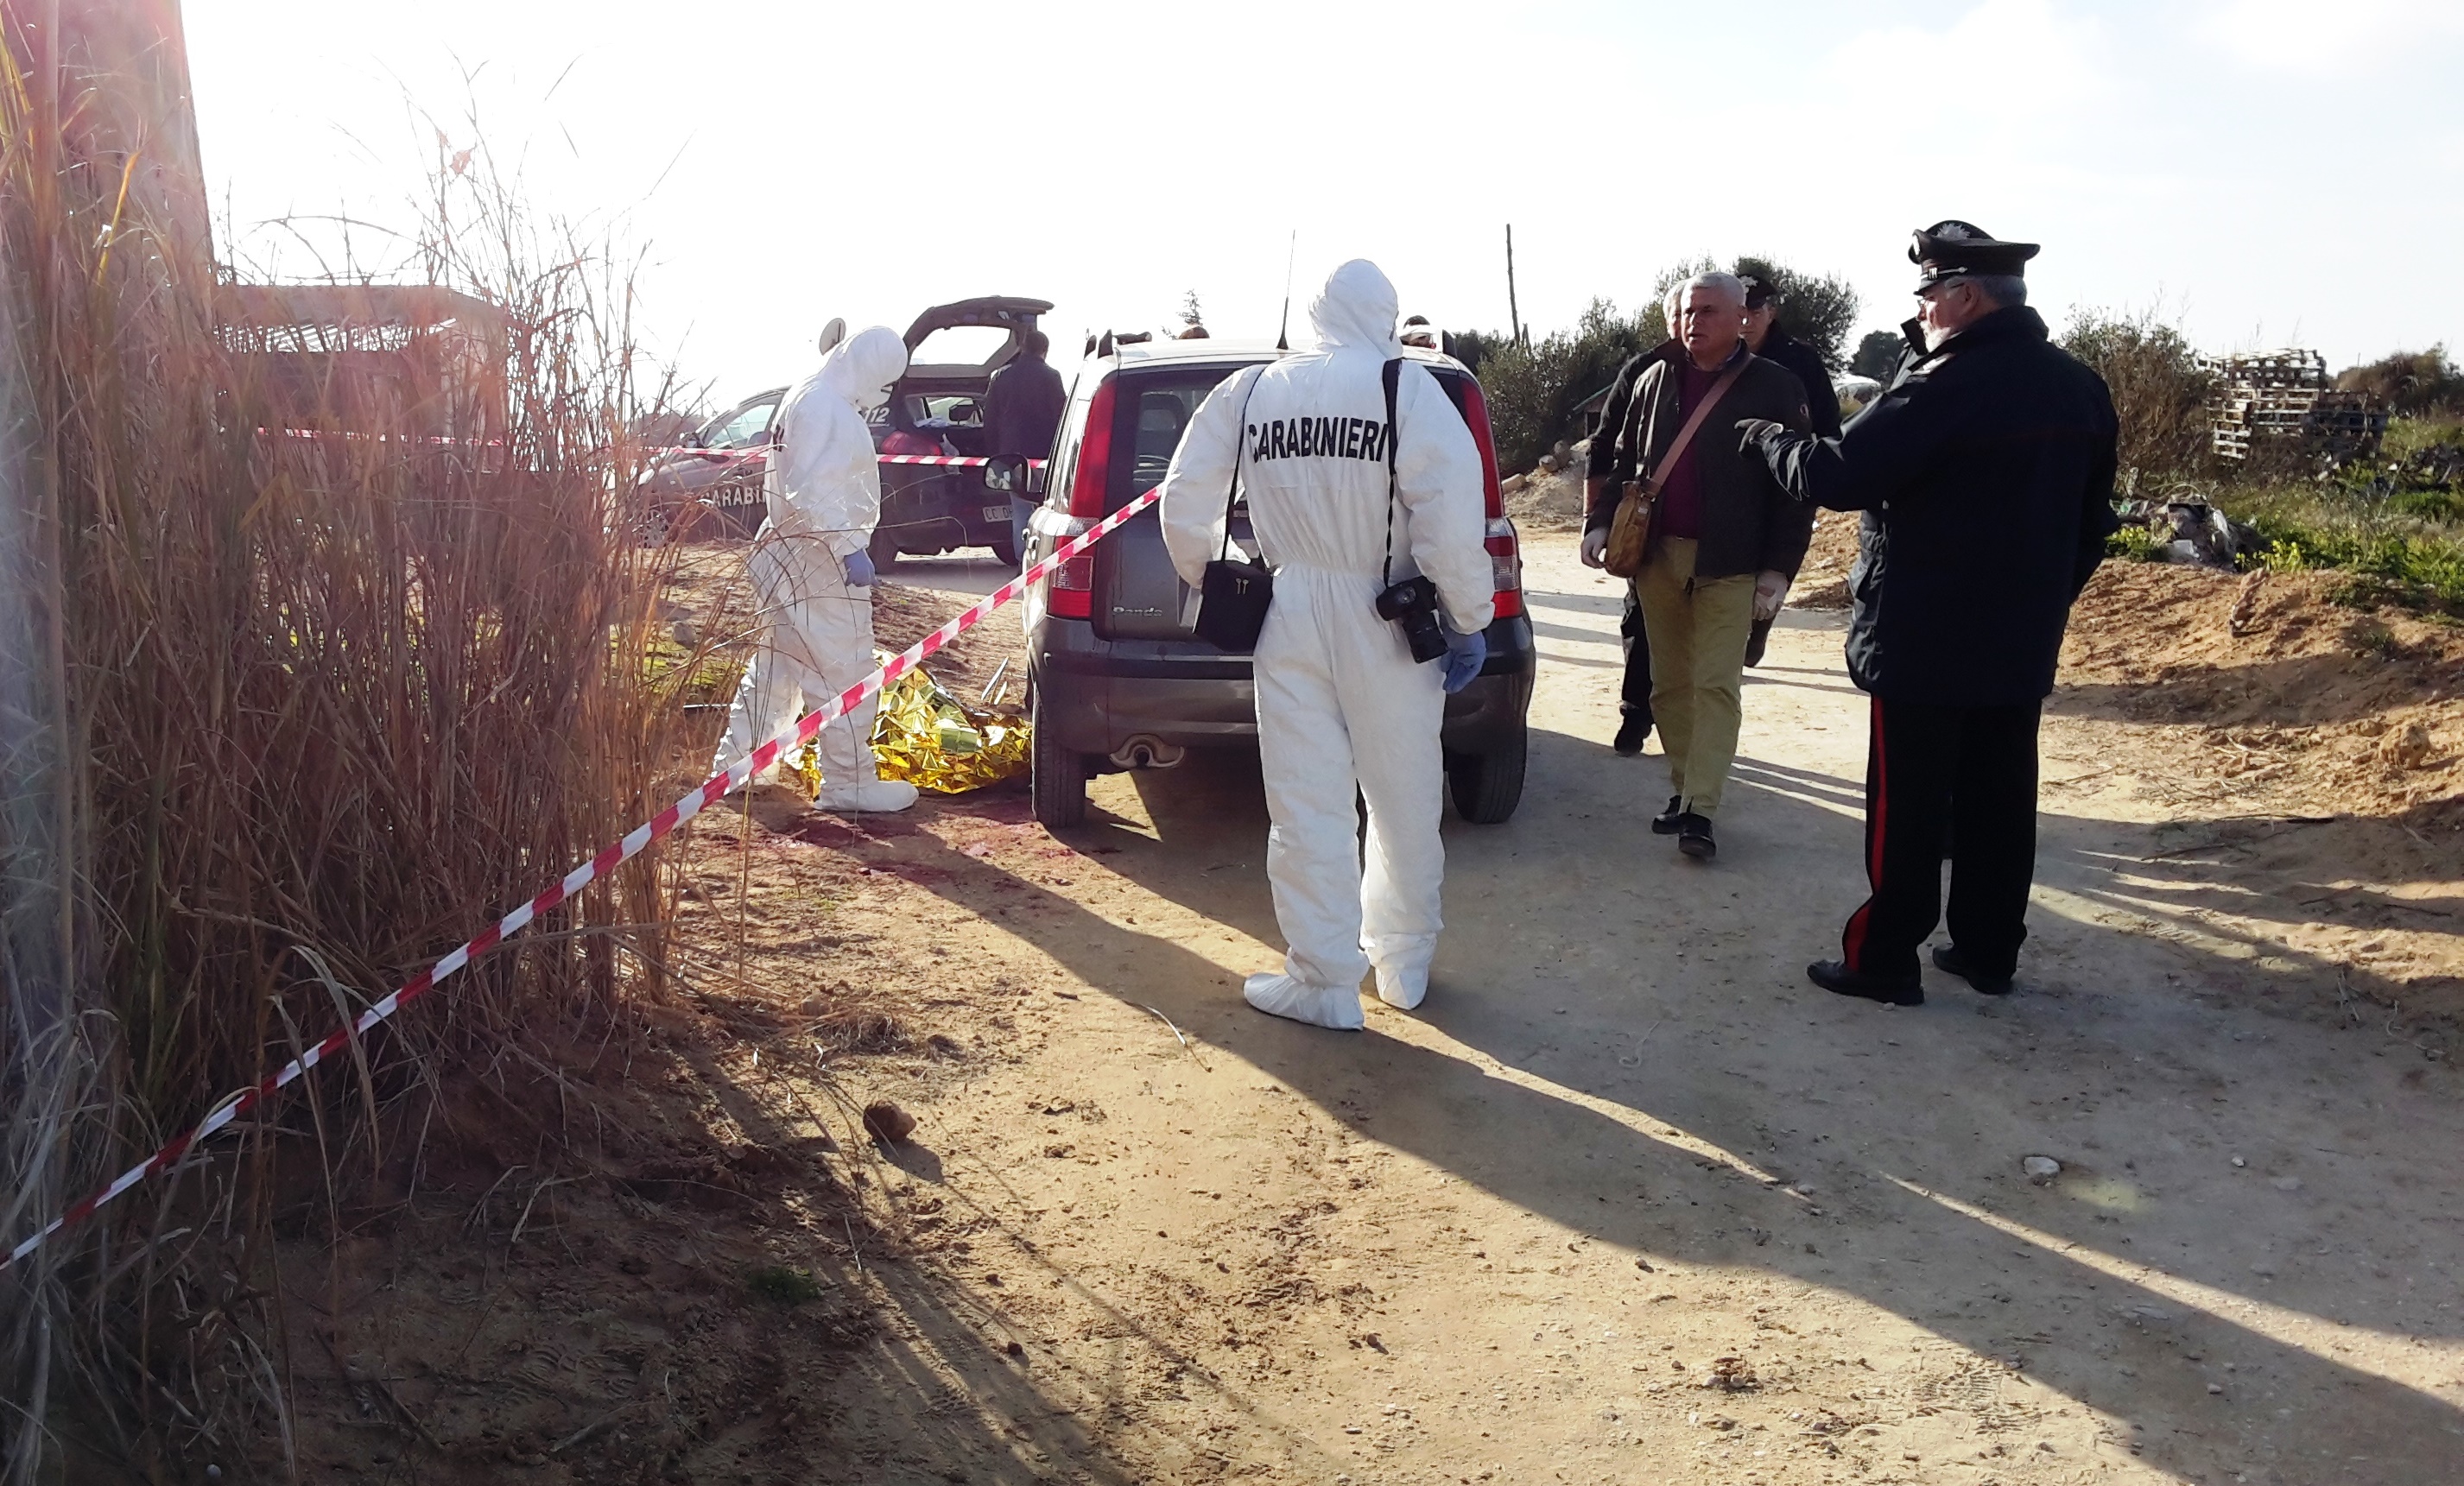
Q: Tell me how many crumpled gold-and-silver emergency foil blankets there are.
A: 1